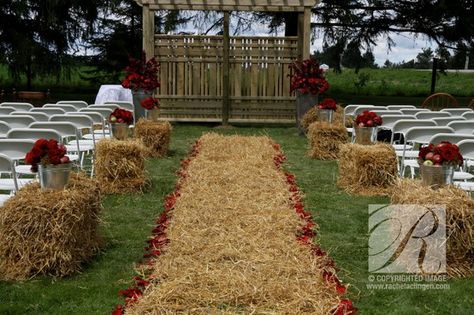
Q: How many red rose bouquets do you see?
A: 8